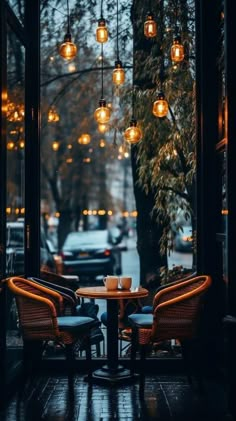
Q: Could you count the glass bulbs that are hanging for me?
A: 8